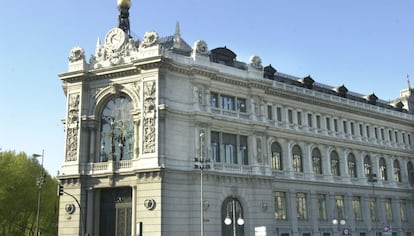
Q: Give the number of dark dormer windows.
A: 6